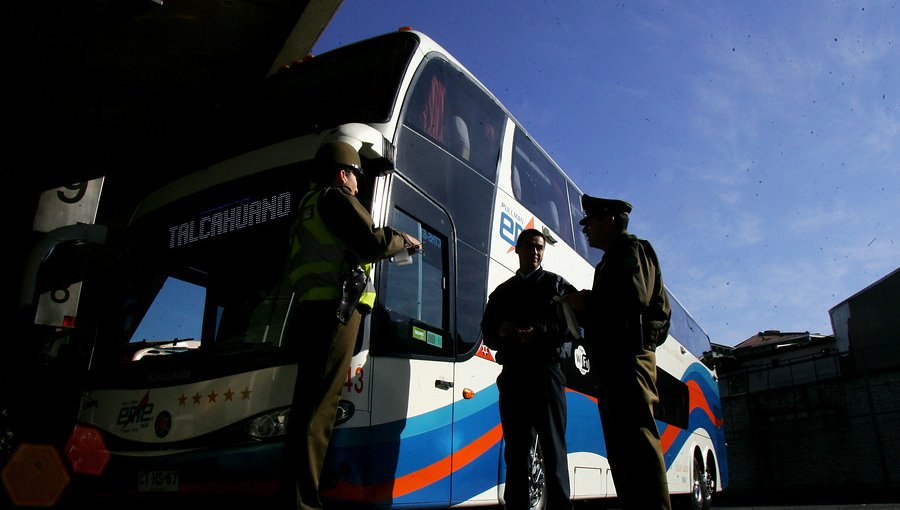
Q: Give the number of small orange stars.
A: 5